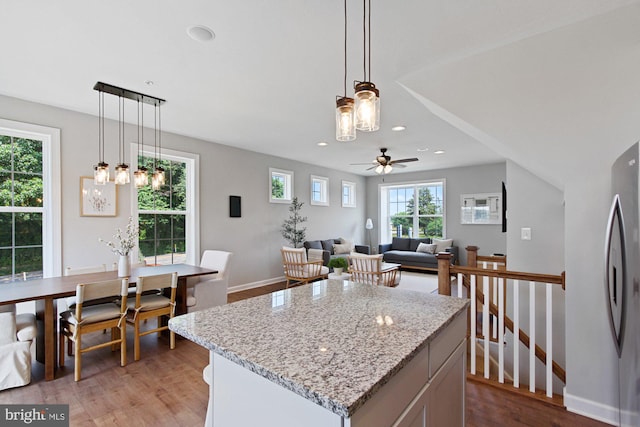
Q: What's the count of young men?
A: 0